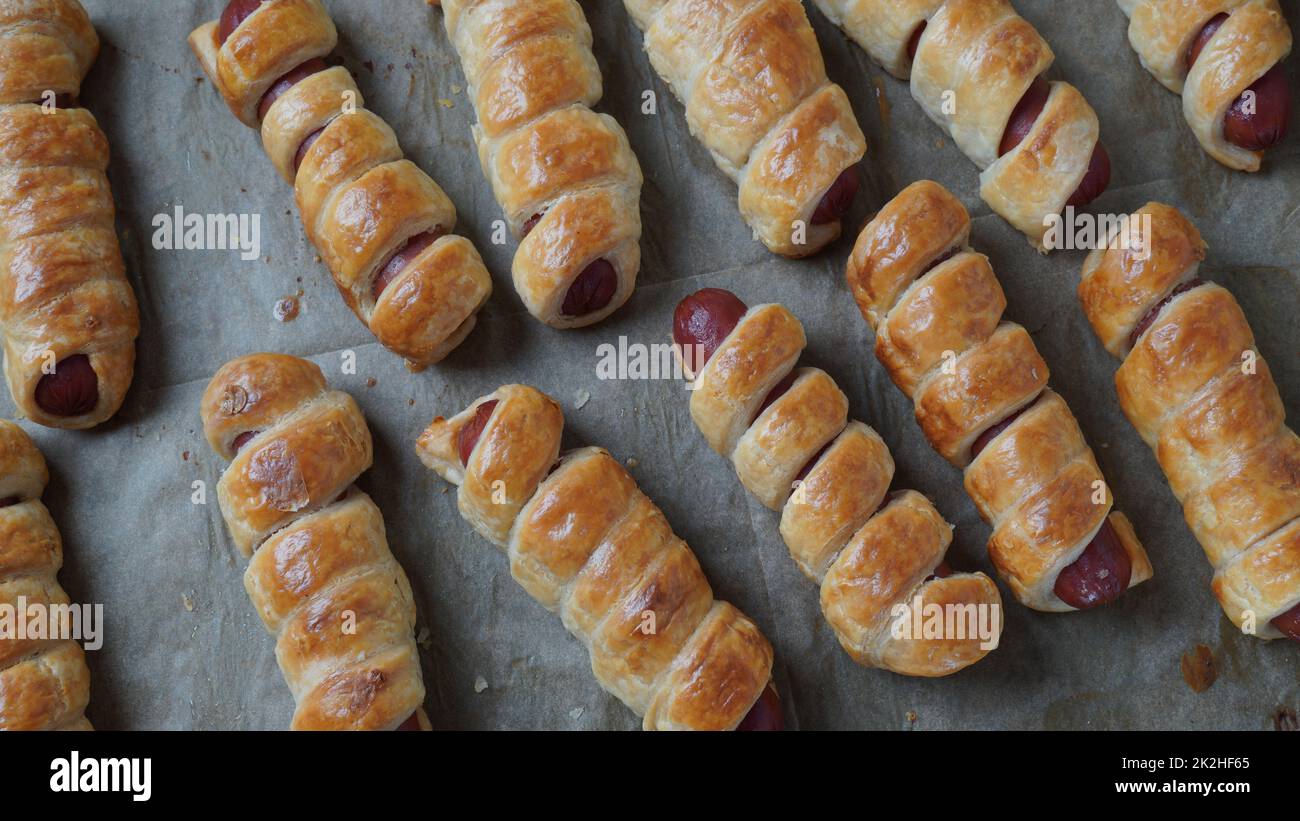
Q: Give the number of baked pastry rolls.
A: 12